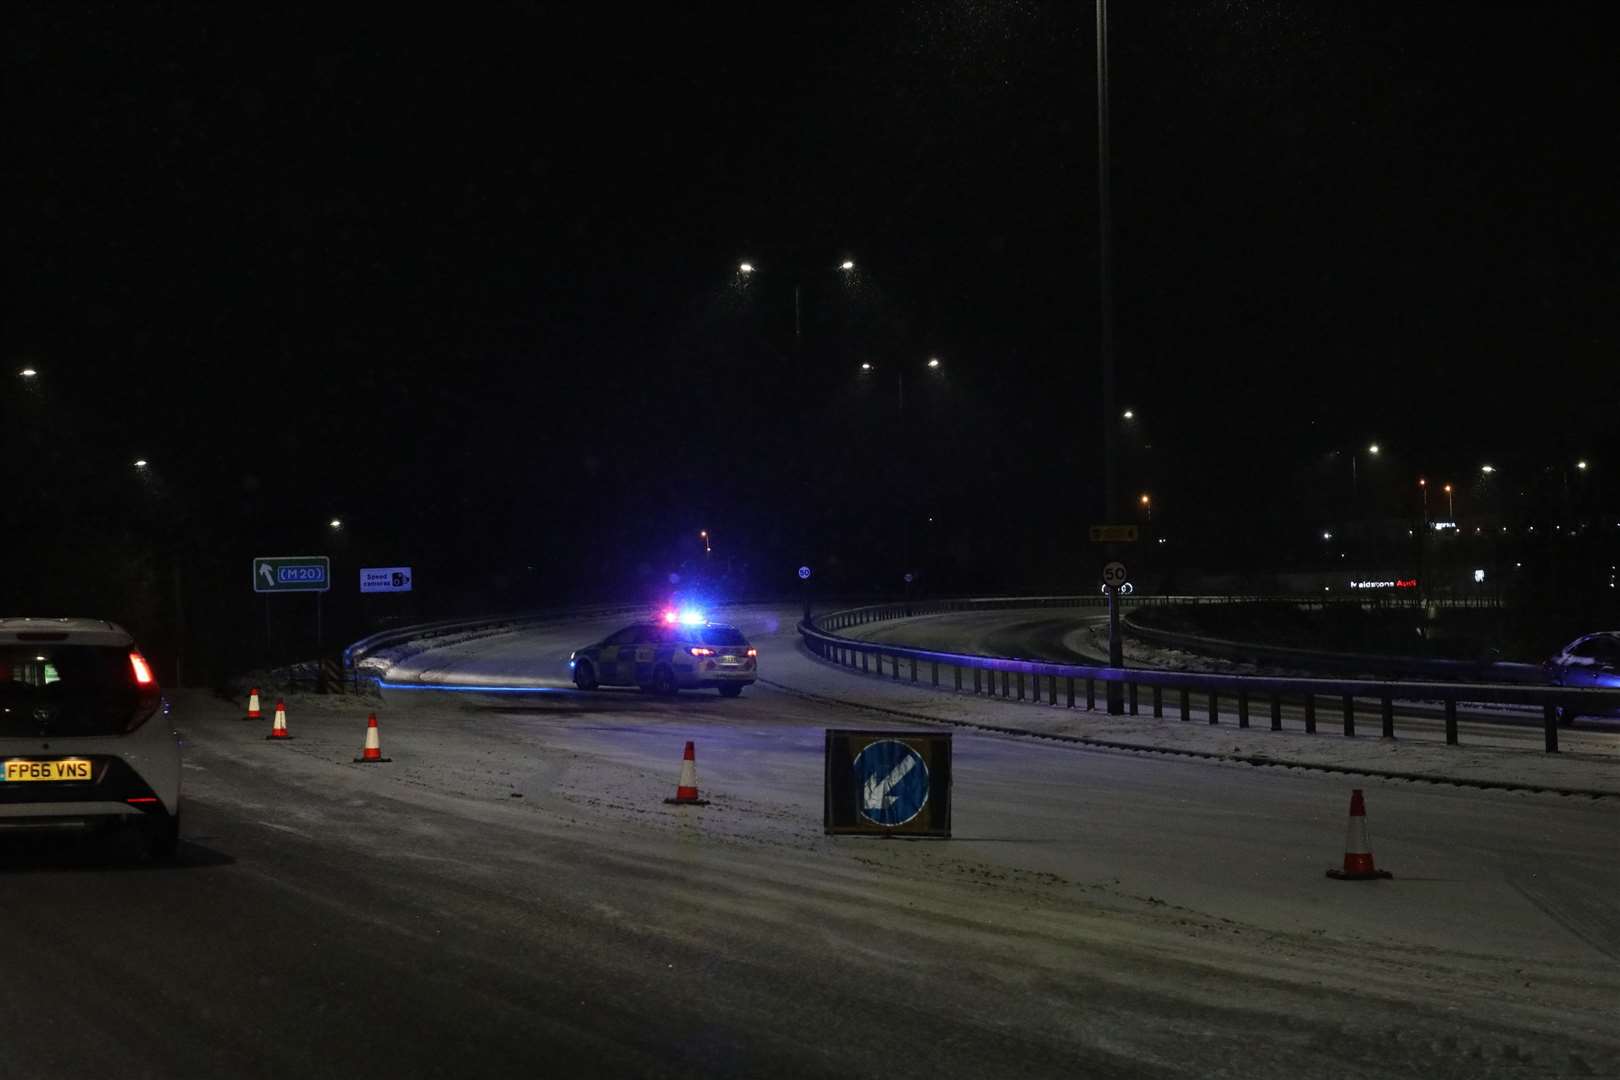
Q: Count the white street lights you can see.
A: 11